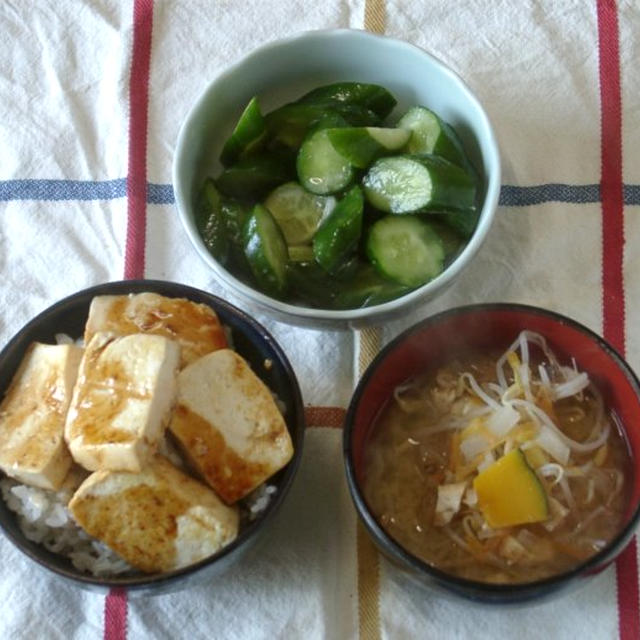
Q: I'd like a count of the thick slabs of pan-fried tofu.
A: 5